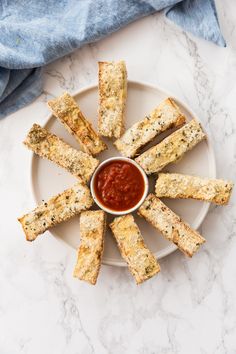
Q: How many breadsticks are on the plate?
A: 10